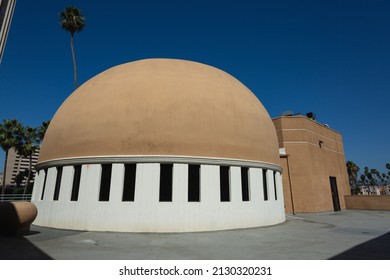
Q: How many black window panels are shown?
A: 11